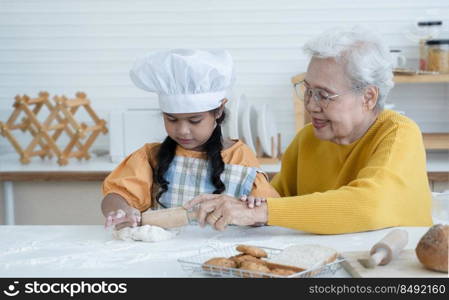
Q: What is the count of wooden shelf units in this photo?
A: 1